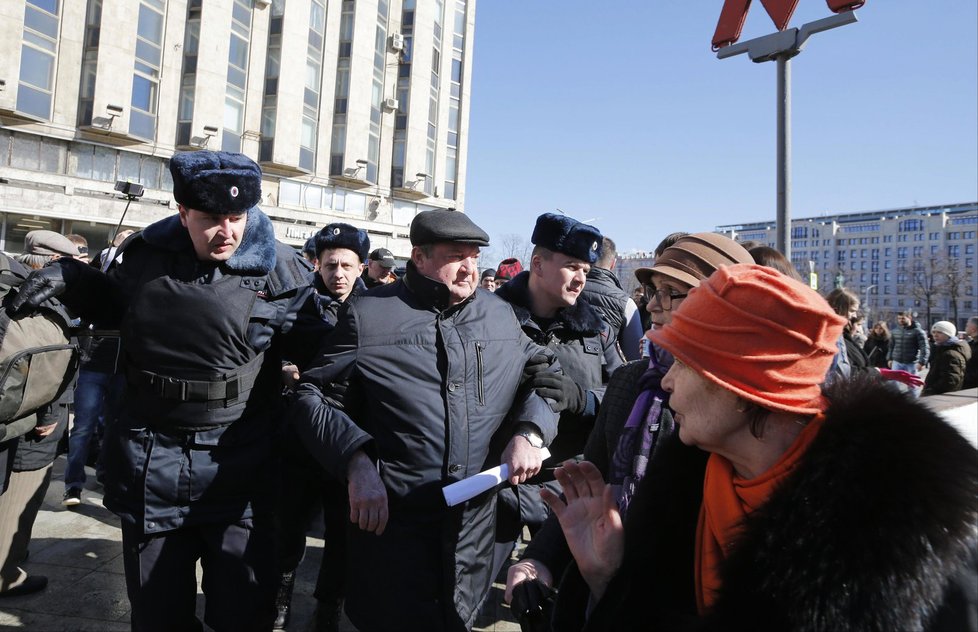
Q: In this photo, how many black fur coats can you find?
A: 1